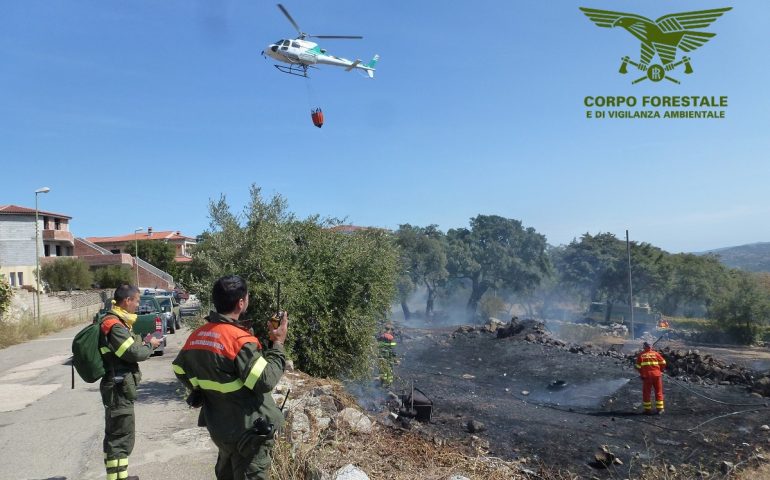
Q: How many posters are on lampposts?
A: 0